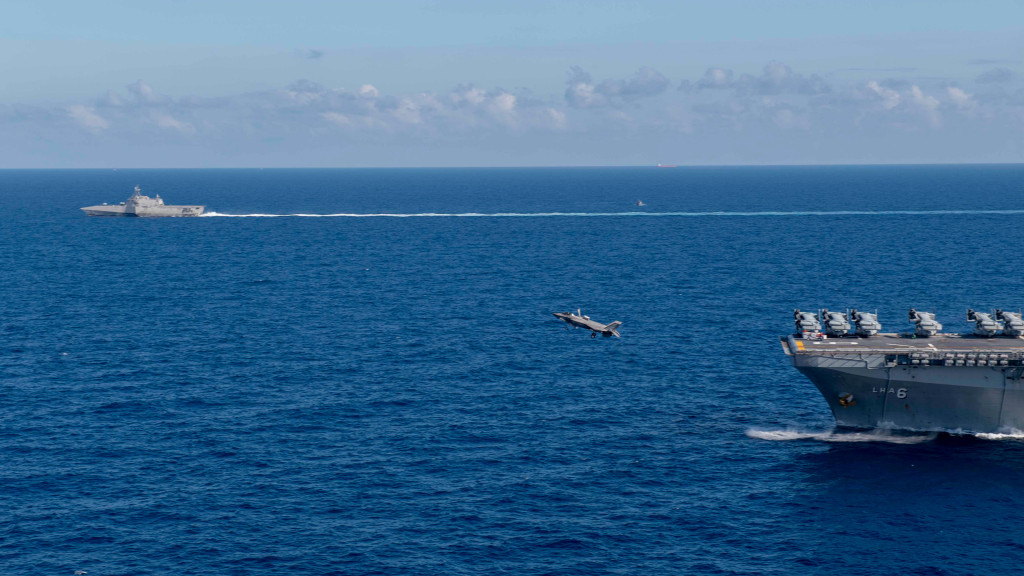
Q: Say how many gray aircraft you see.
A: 7